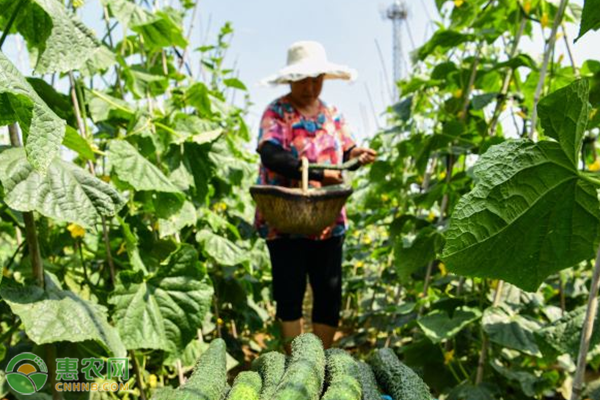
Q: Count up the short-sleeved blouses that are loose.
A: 1